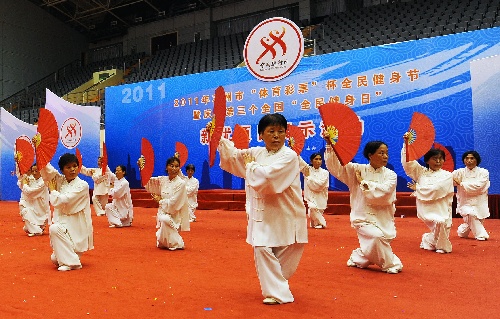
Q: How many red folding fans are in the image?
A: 12